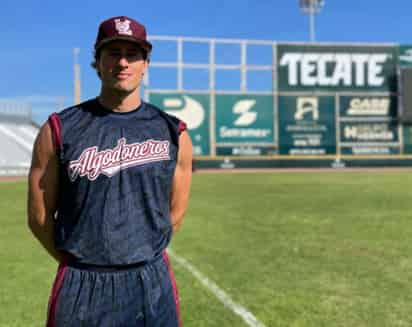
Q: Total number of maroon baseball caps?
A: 1